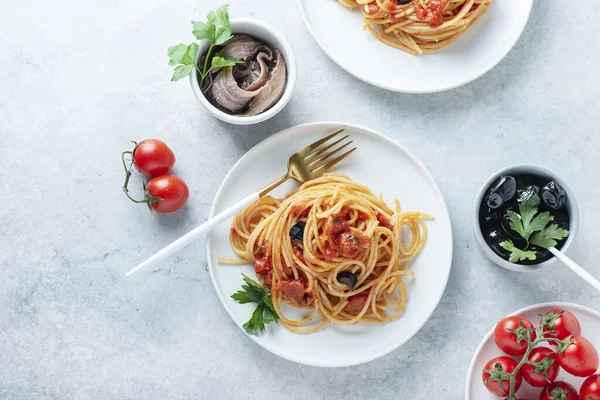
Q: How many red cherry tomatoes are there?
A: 9